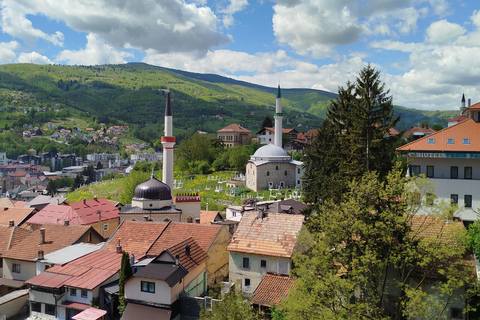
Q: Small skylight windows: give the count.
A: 3